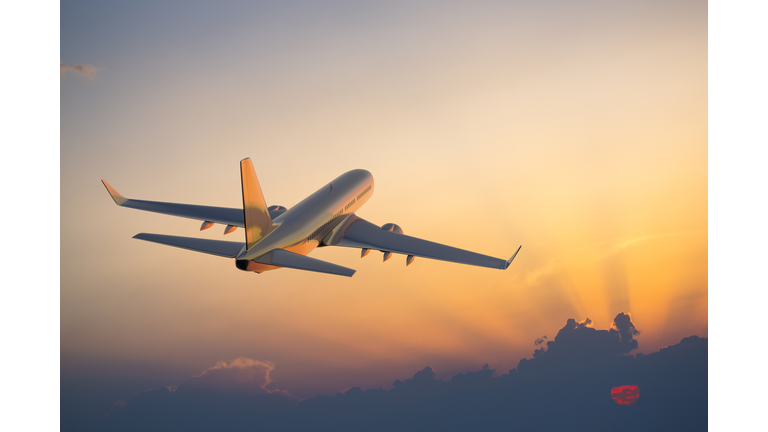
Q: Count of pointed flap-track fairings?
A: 5